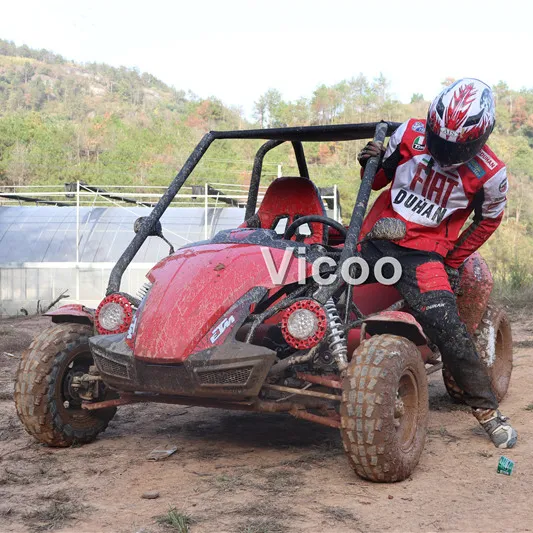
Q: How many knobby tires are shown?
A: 3